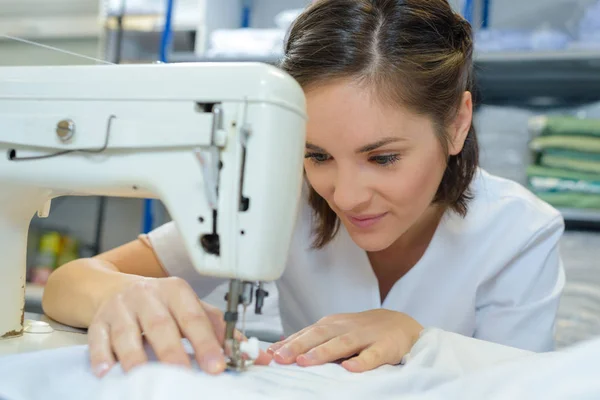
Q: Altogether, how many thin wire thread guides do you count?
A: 1